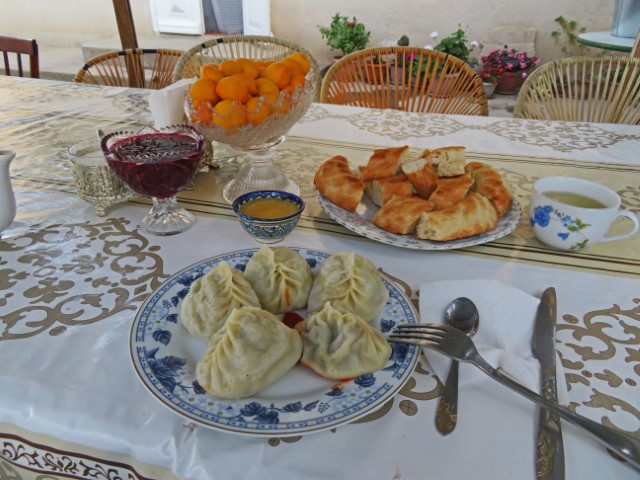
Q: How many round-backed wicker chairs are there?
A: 4